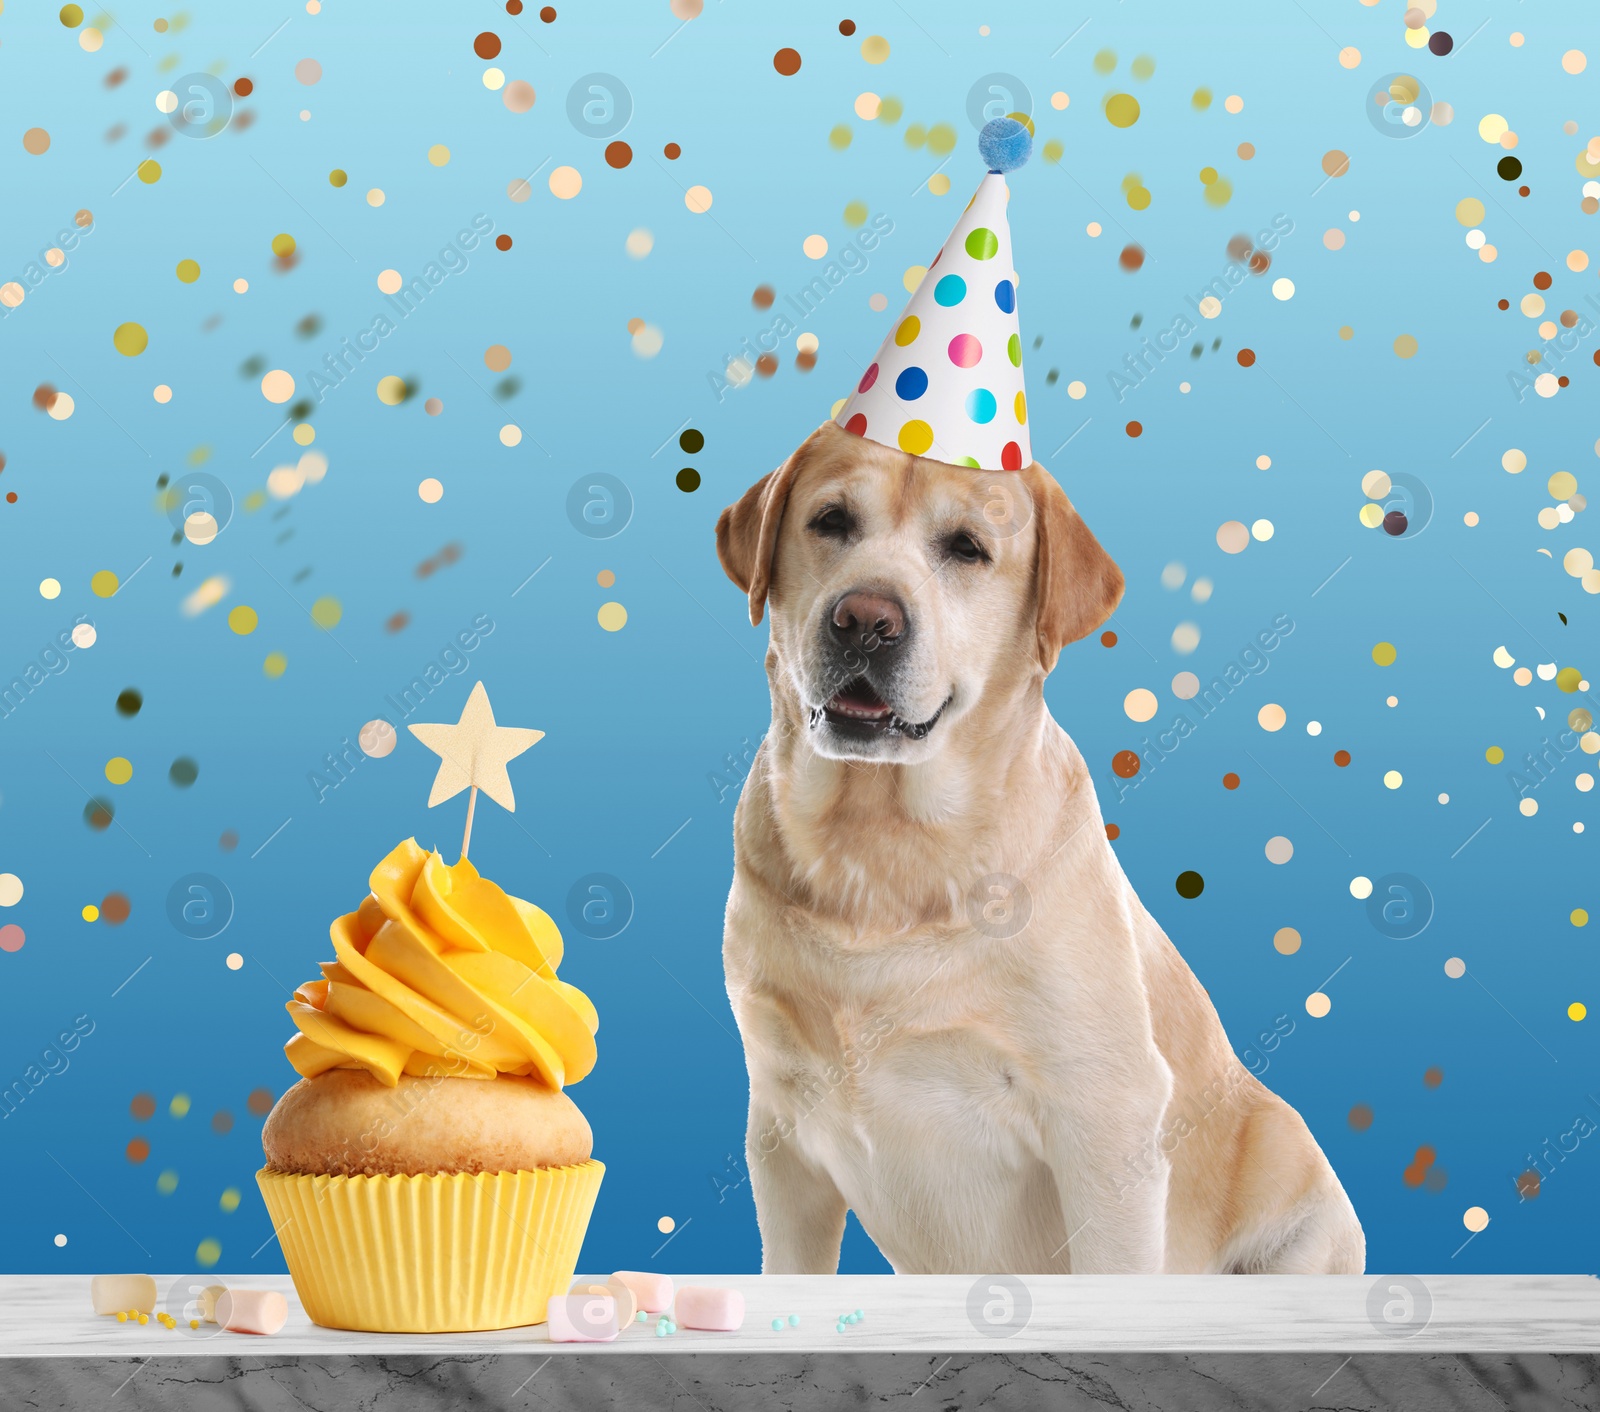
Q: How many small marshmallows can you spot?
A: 7